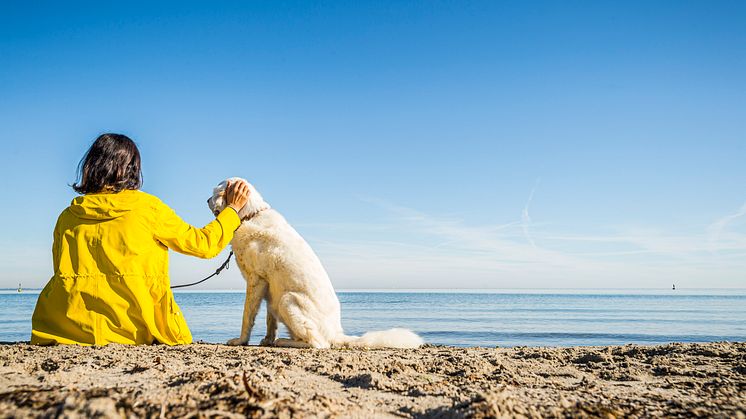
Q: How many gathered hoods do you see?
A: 1